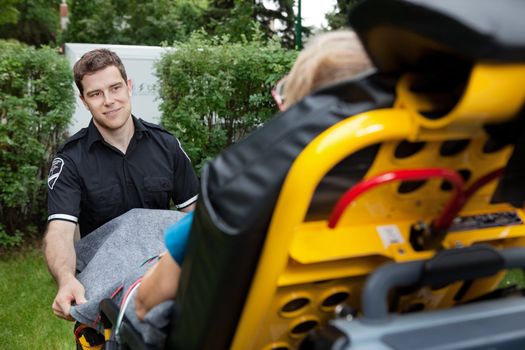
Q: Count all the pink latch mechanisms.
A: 0